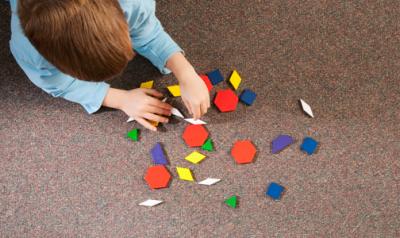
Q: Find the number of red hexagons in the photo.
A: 5